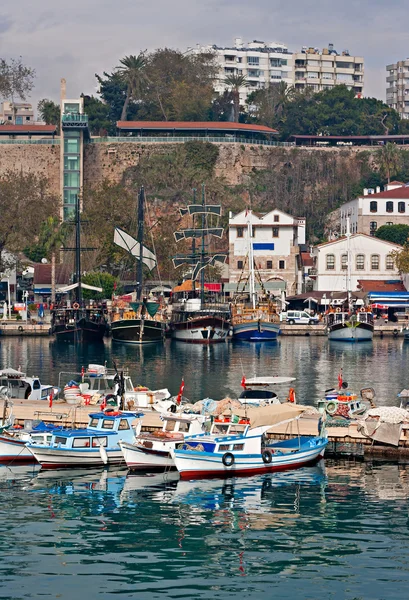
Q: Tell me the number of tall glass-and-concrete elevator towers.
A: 1